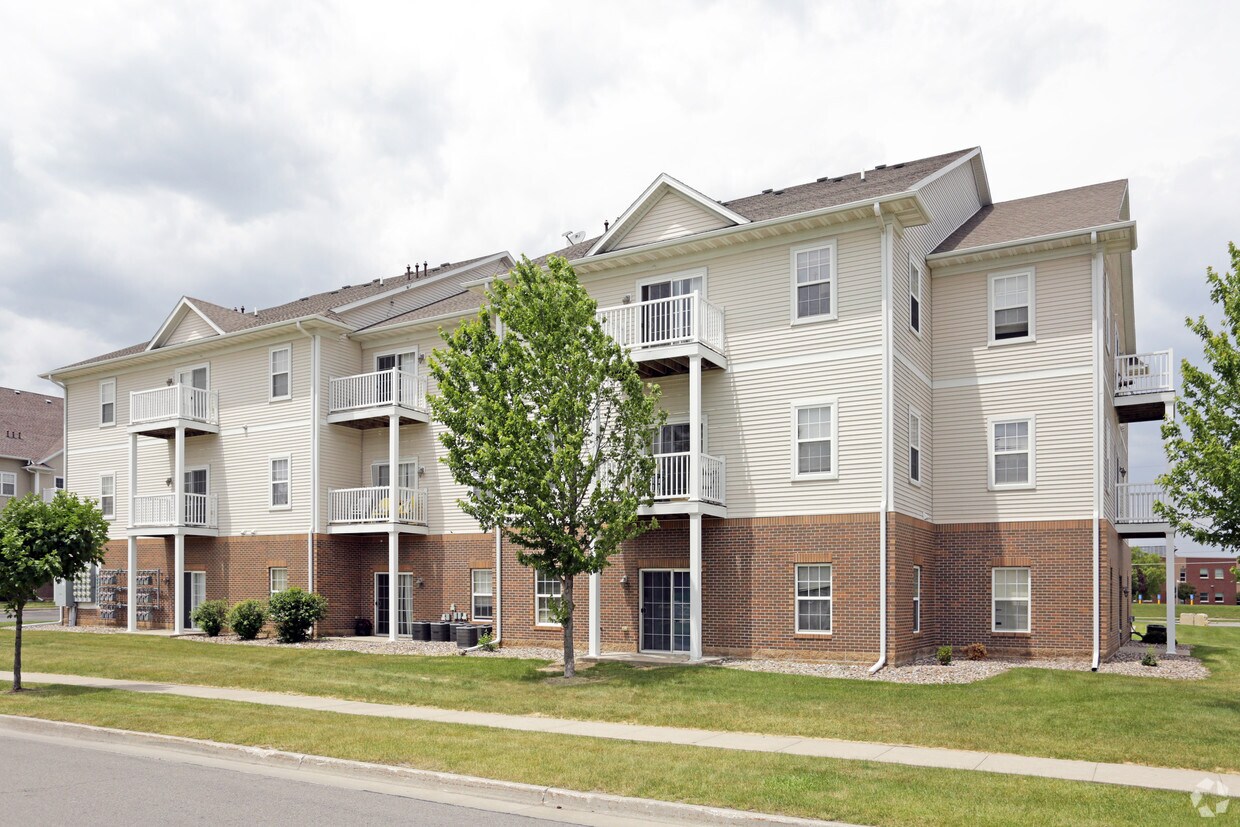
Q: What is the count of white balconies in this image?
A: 8